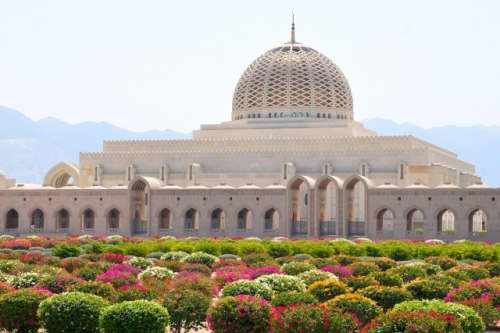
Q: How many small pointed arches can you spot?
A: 14